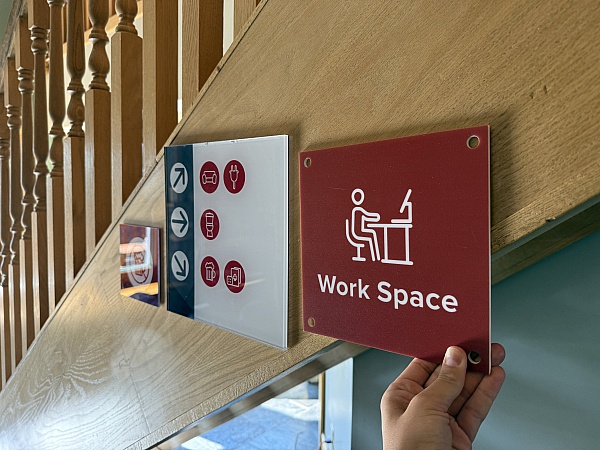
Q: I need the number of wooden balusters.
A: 11